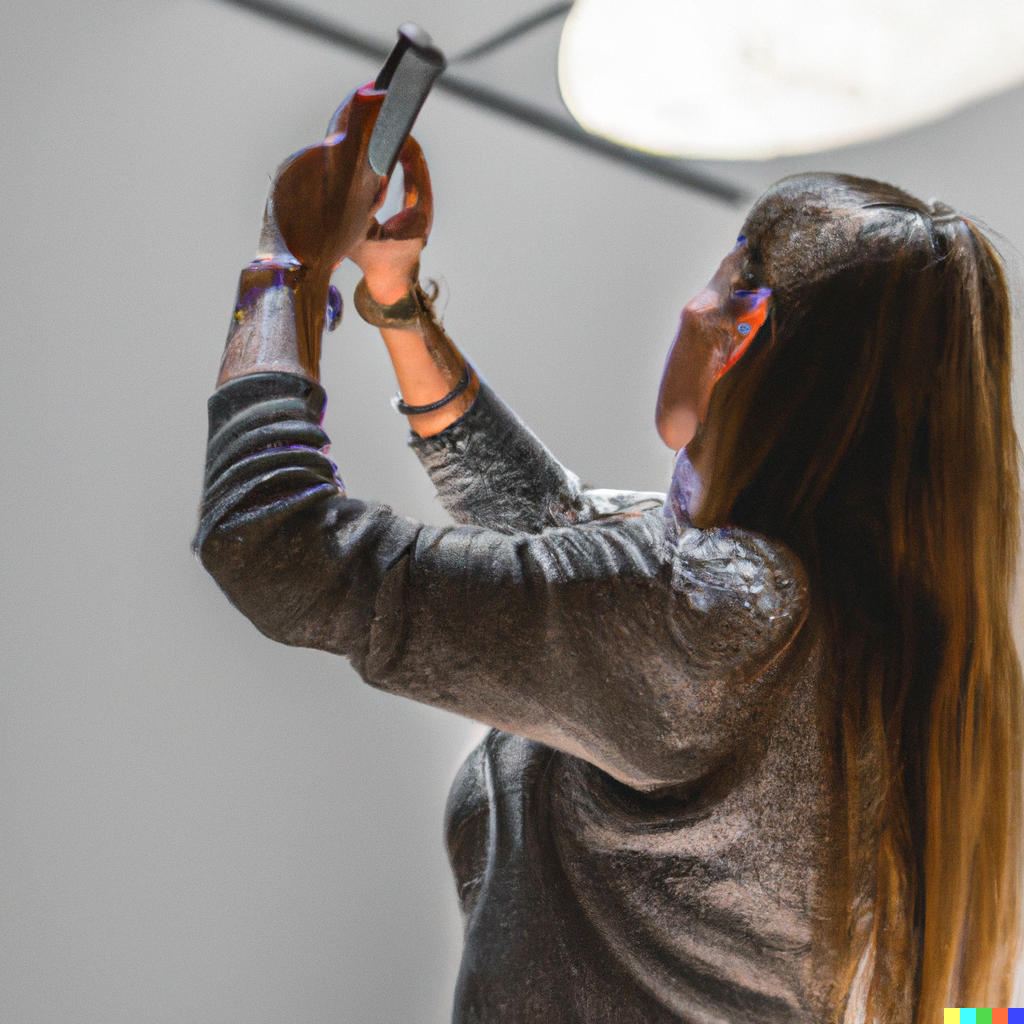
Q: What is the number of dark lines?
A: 2